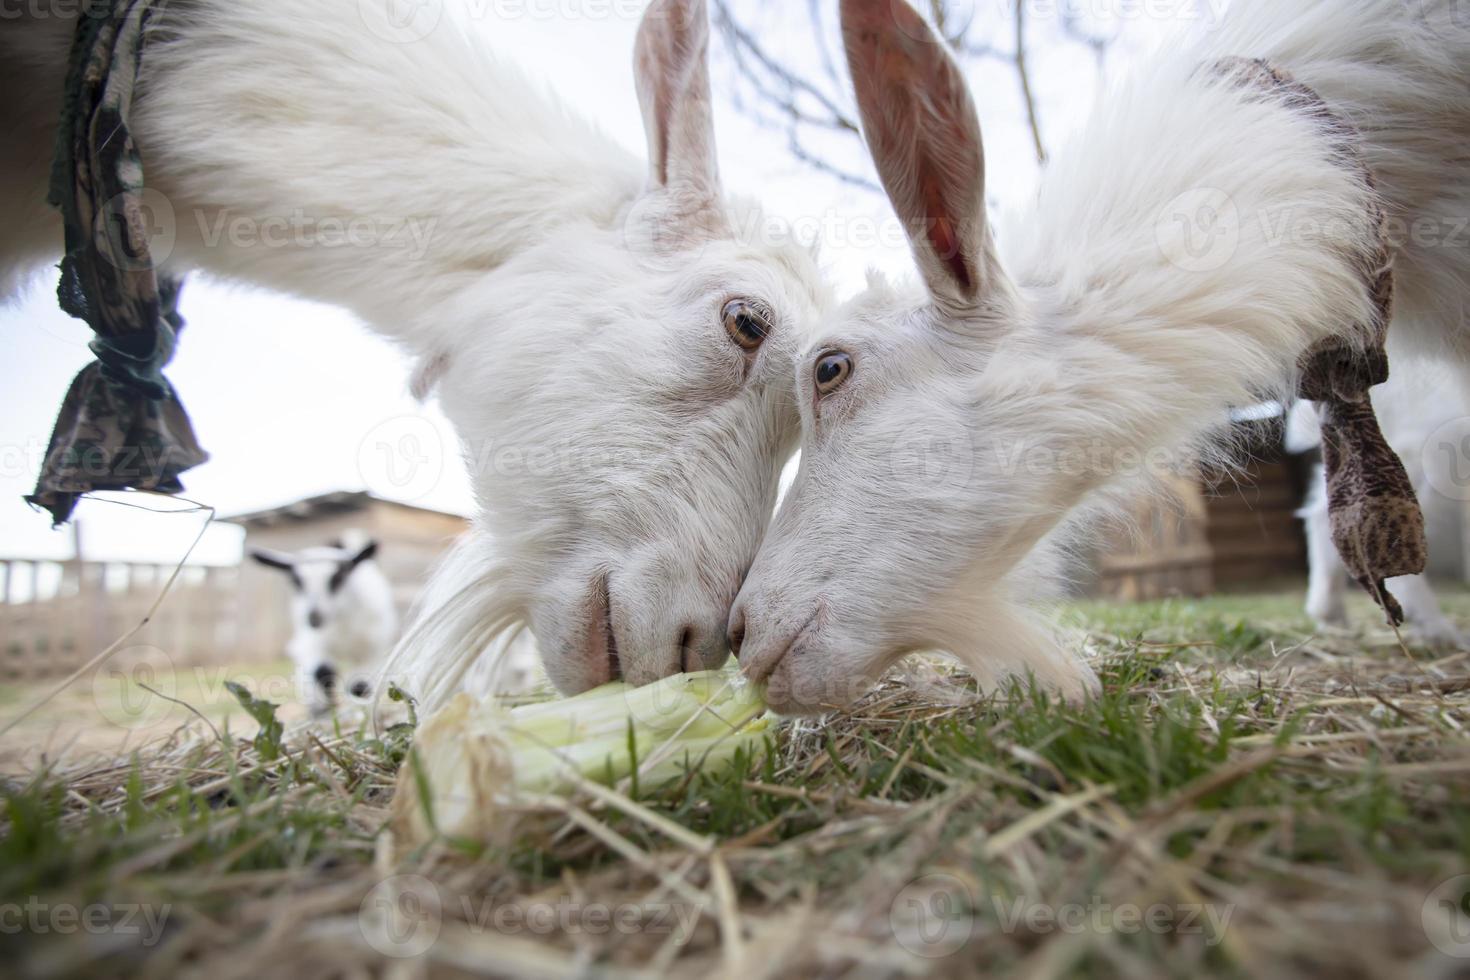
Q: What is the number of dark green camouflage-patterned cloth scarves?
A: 1